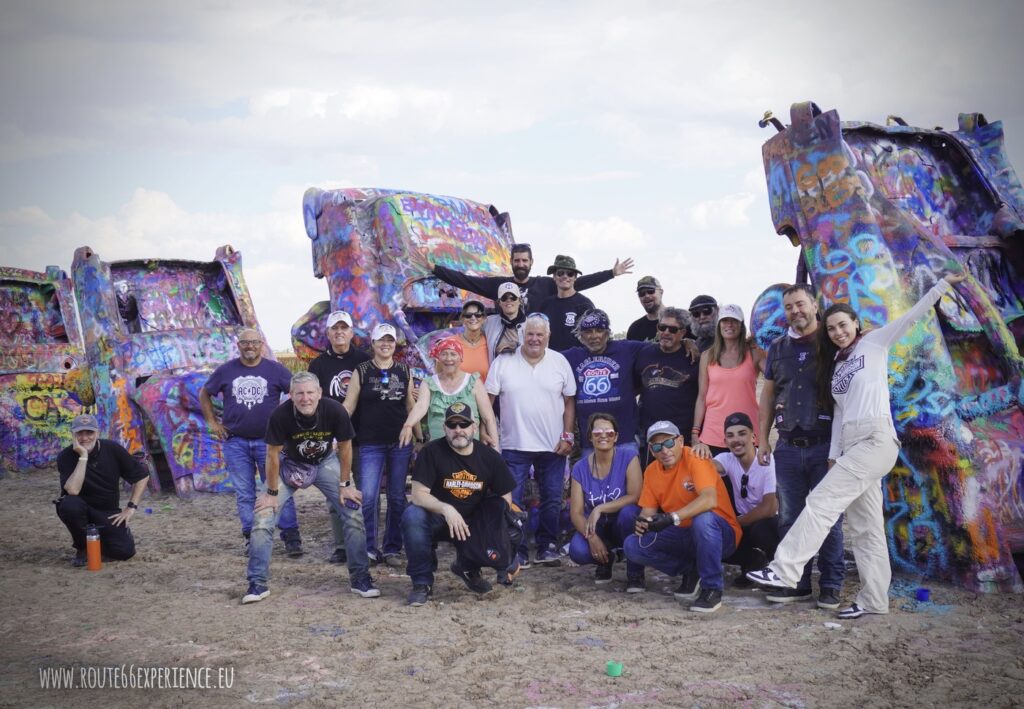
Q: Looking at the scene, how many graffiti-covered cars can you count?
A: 4